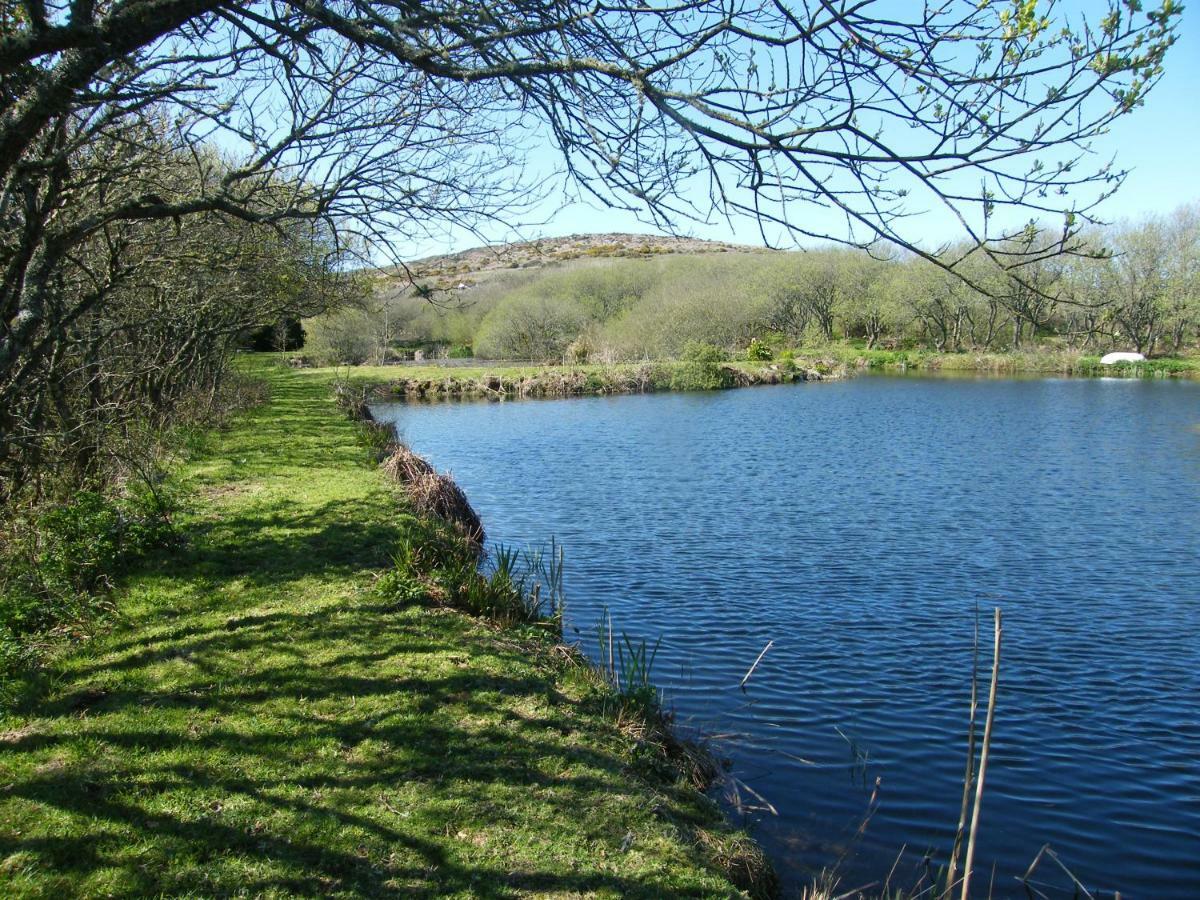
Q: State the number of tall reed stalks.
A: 2